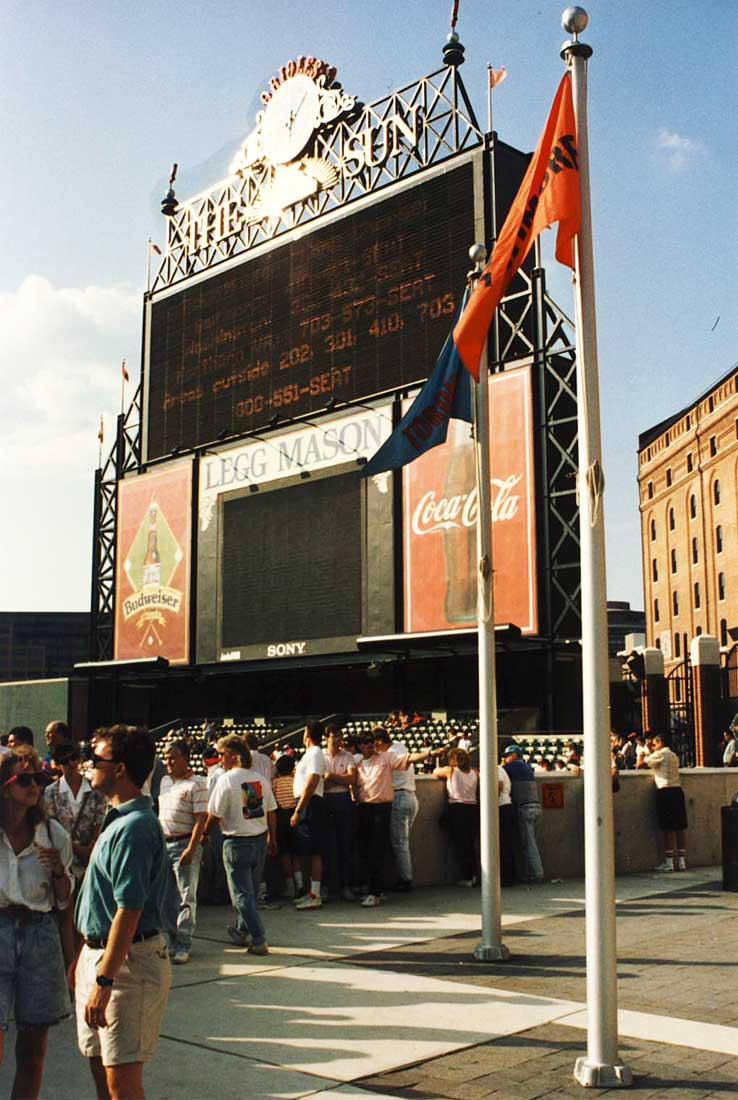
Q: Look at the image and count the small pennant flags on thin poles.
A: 4